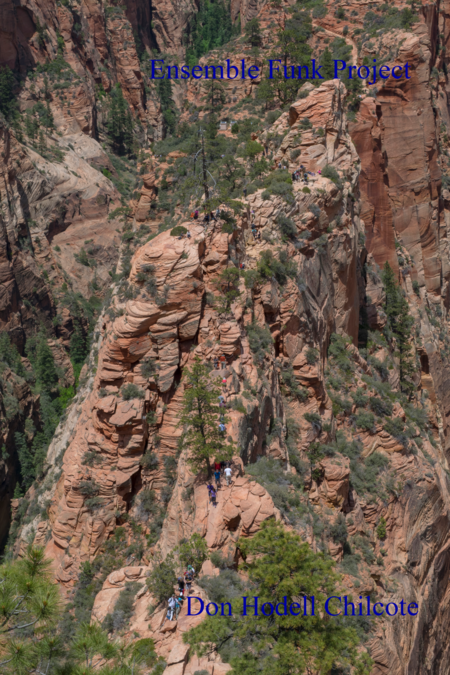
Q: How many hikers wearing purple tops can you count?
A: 2